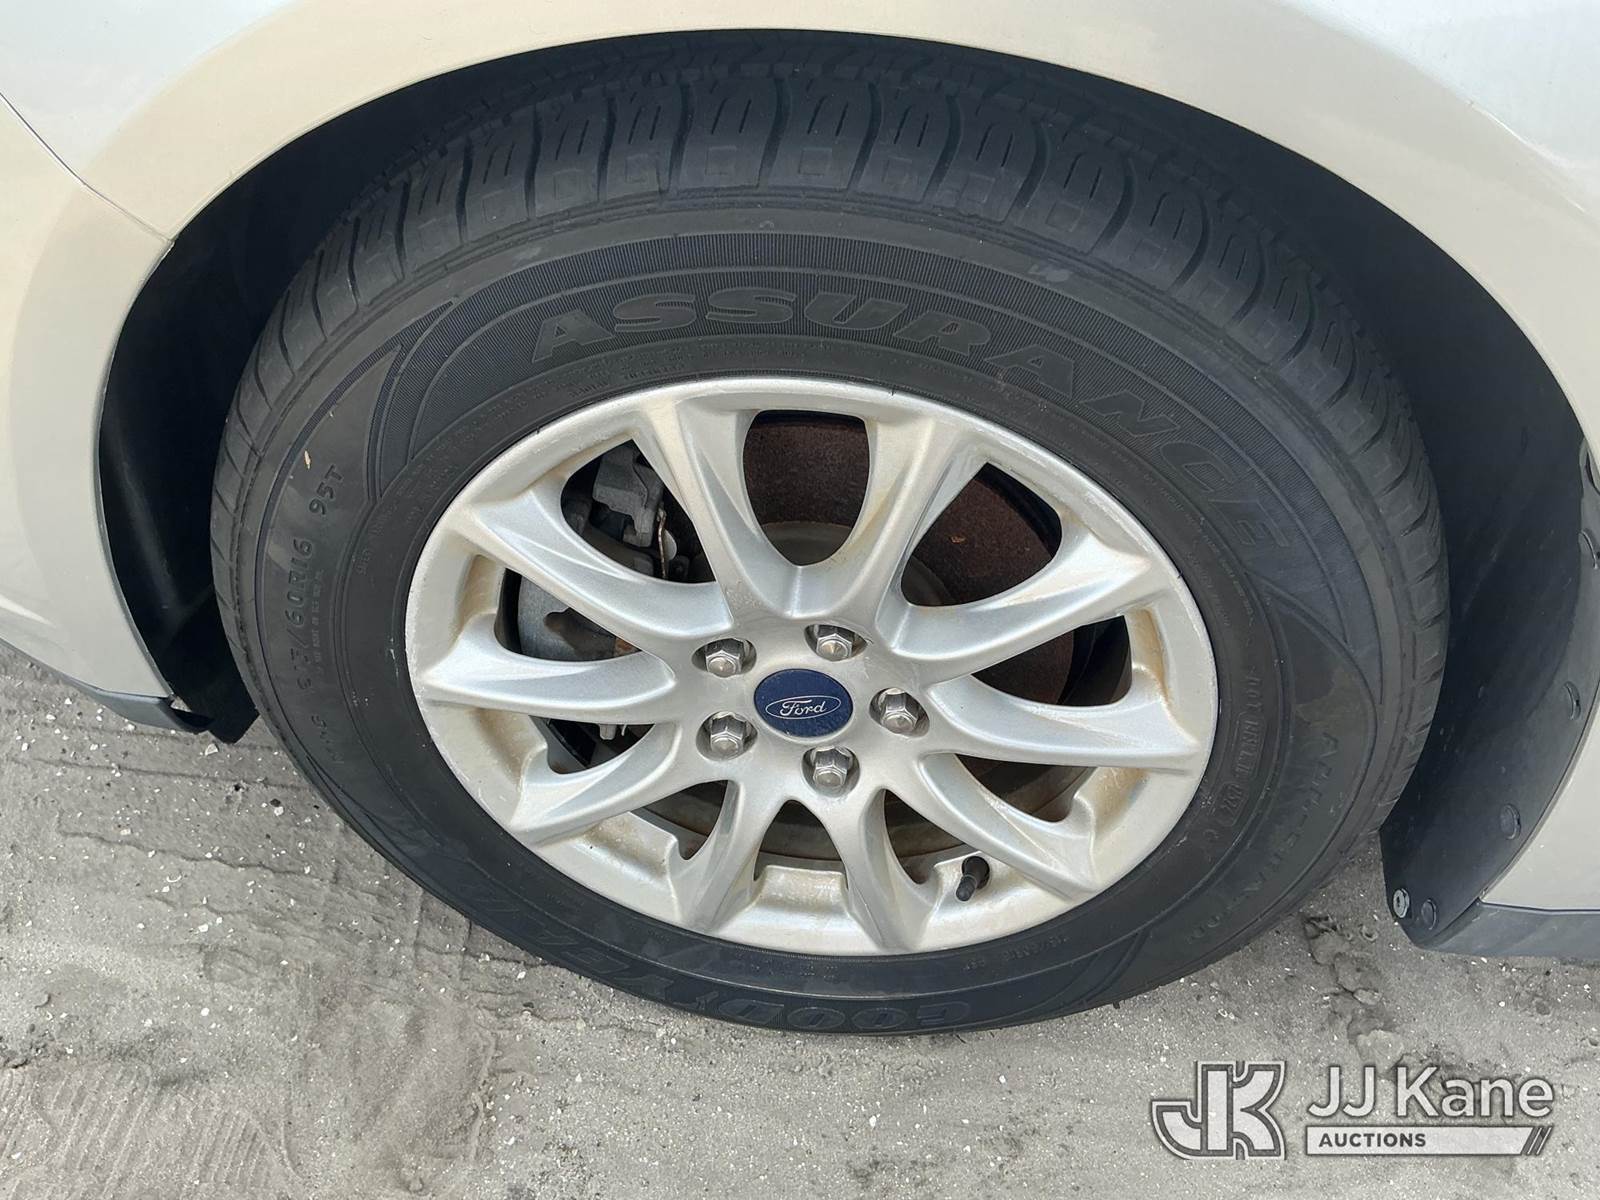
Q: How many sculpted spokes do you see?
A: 10